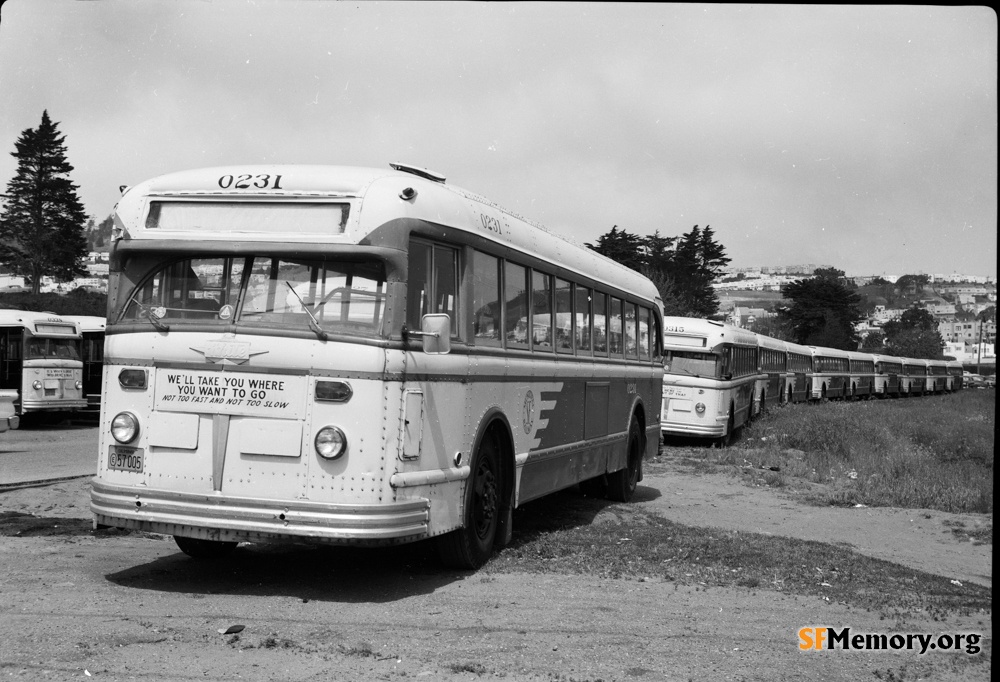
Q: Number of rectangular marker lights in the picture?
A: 2